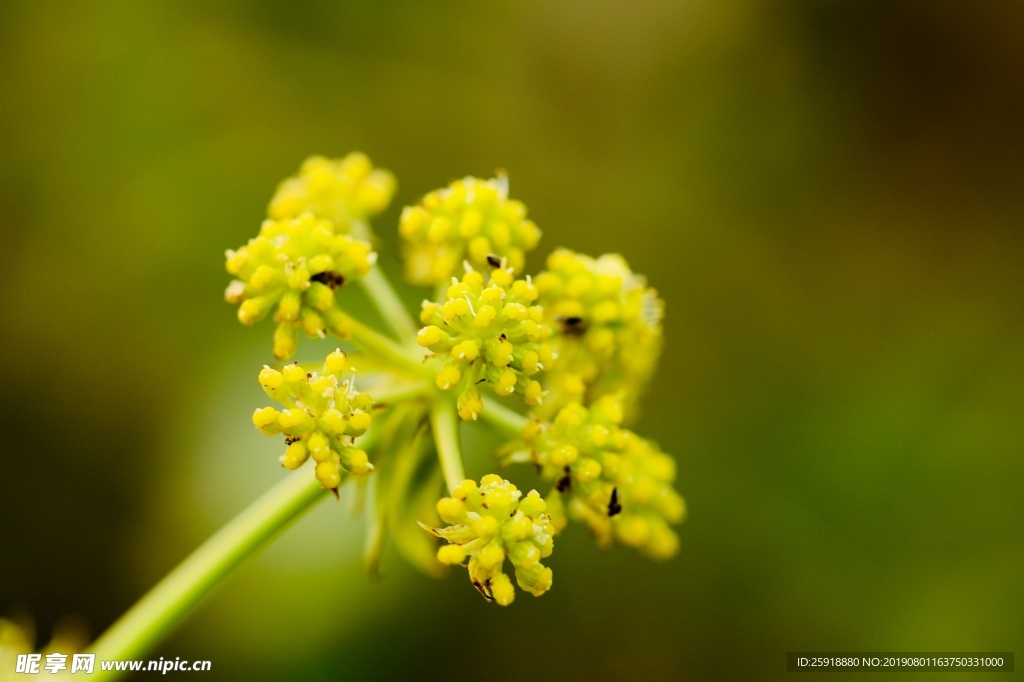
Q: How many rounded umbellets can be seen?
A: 8